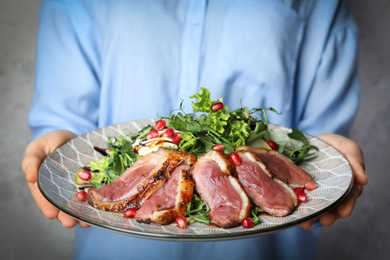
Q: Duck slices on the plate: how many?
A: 5